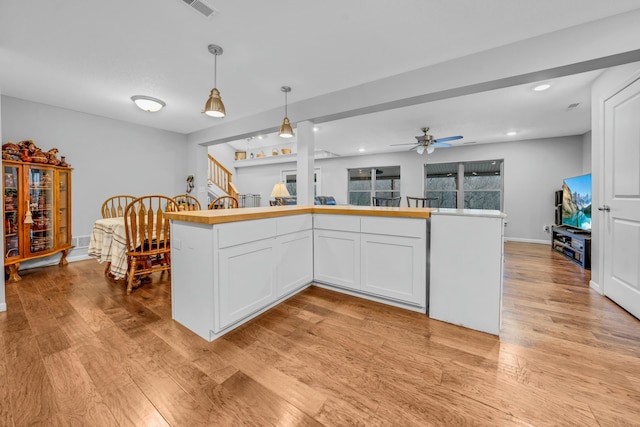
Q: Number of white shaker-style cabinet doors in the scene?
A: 4